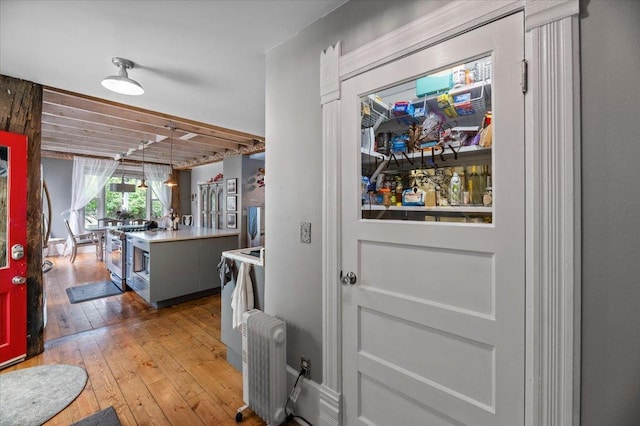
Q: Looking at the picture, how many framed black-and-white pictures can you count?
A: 3